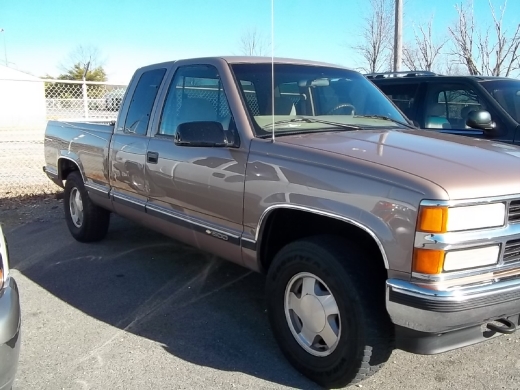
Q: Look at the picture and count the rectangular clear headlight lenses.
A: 2